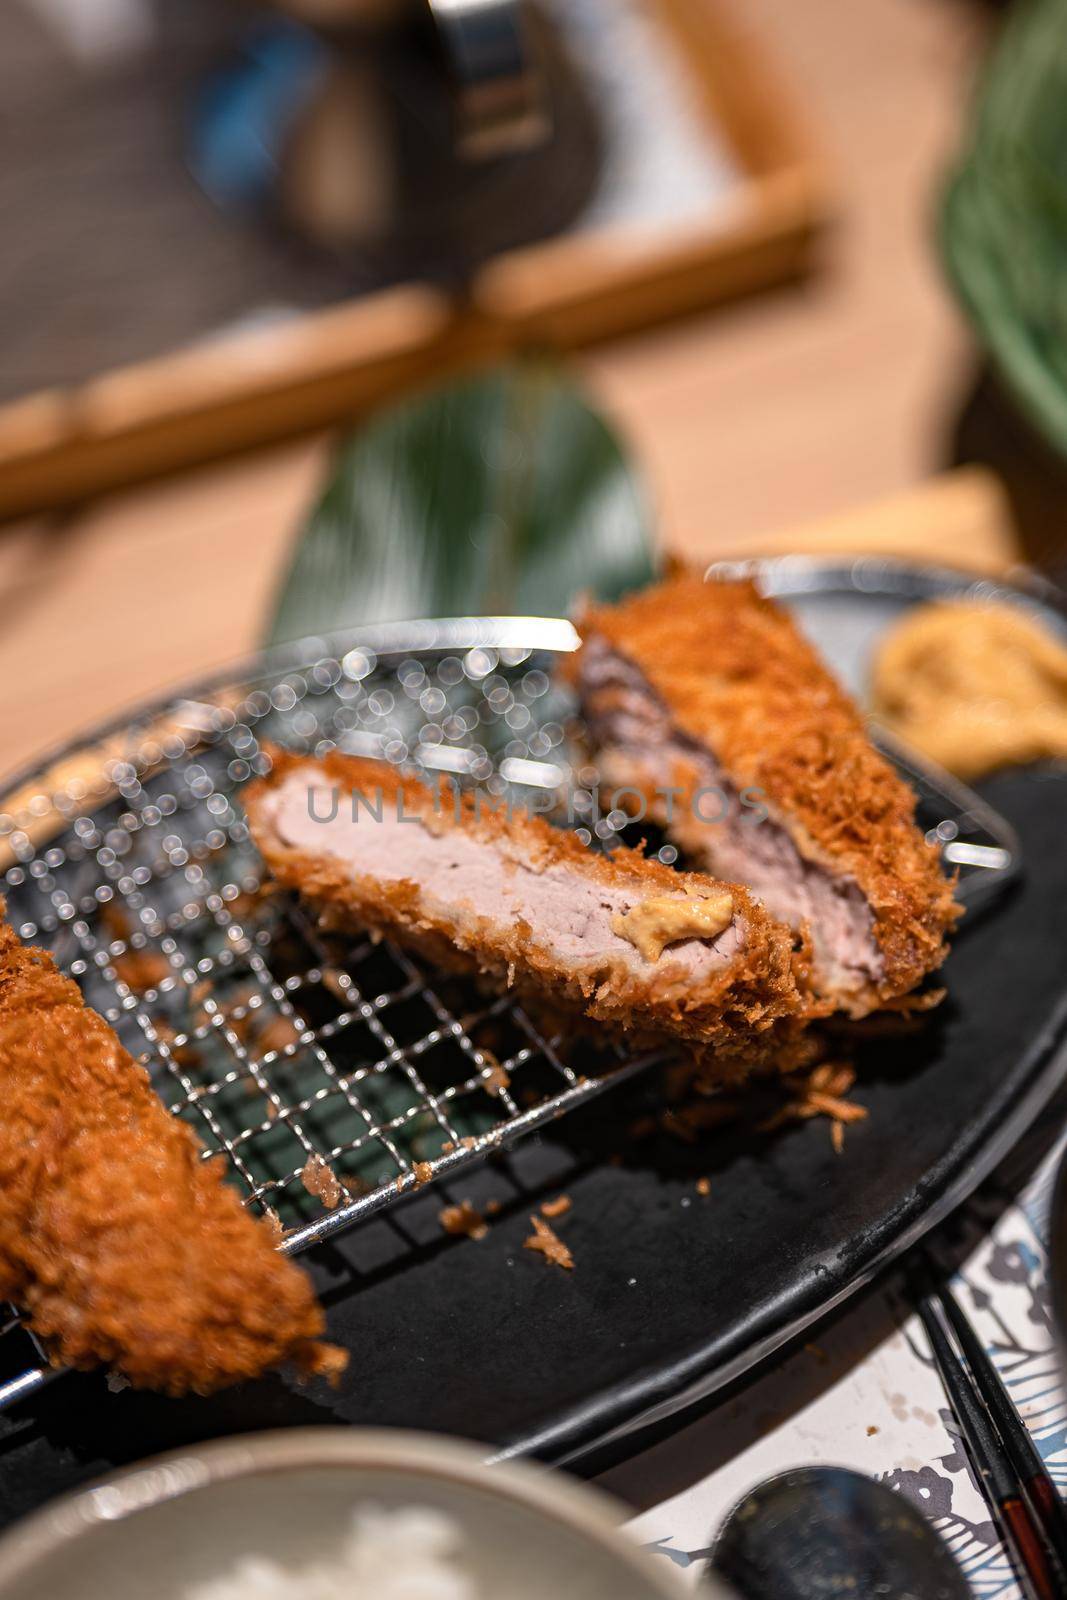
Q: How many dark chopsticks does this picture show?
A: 2